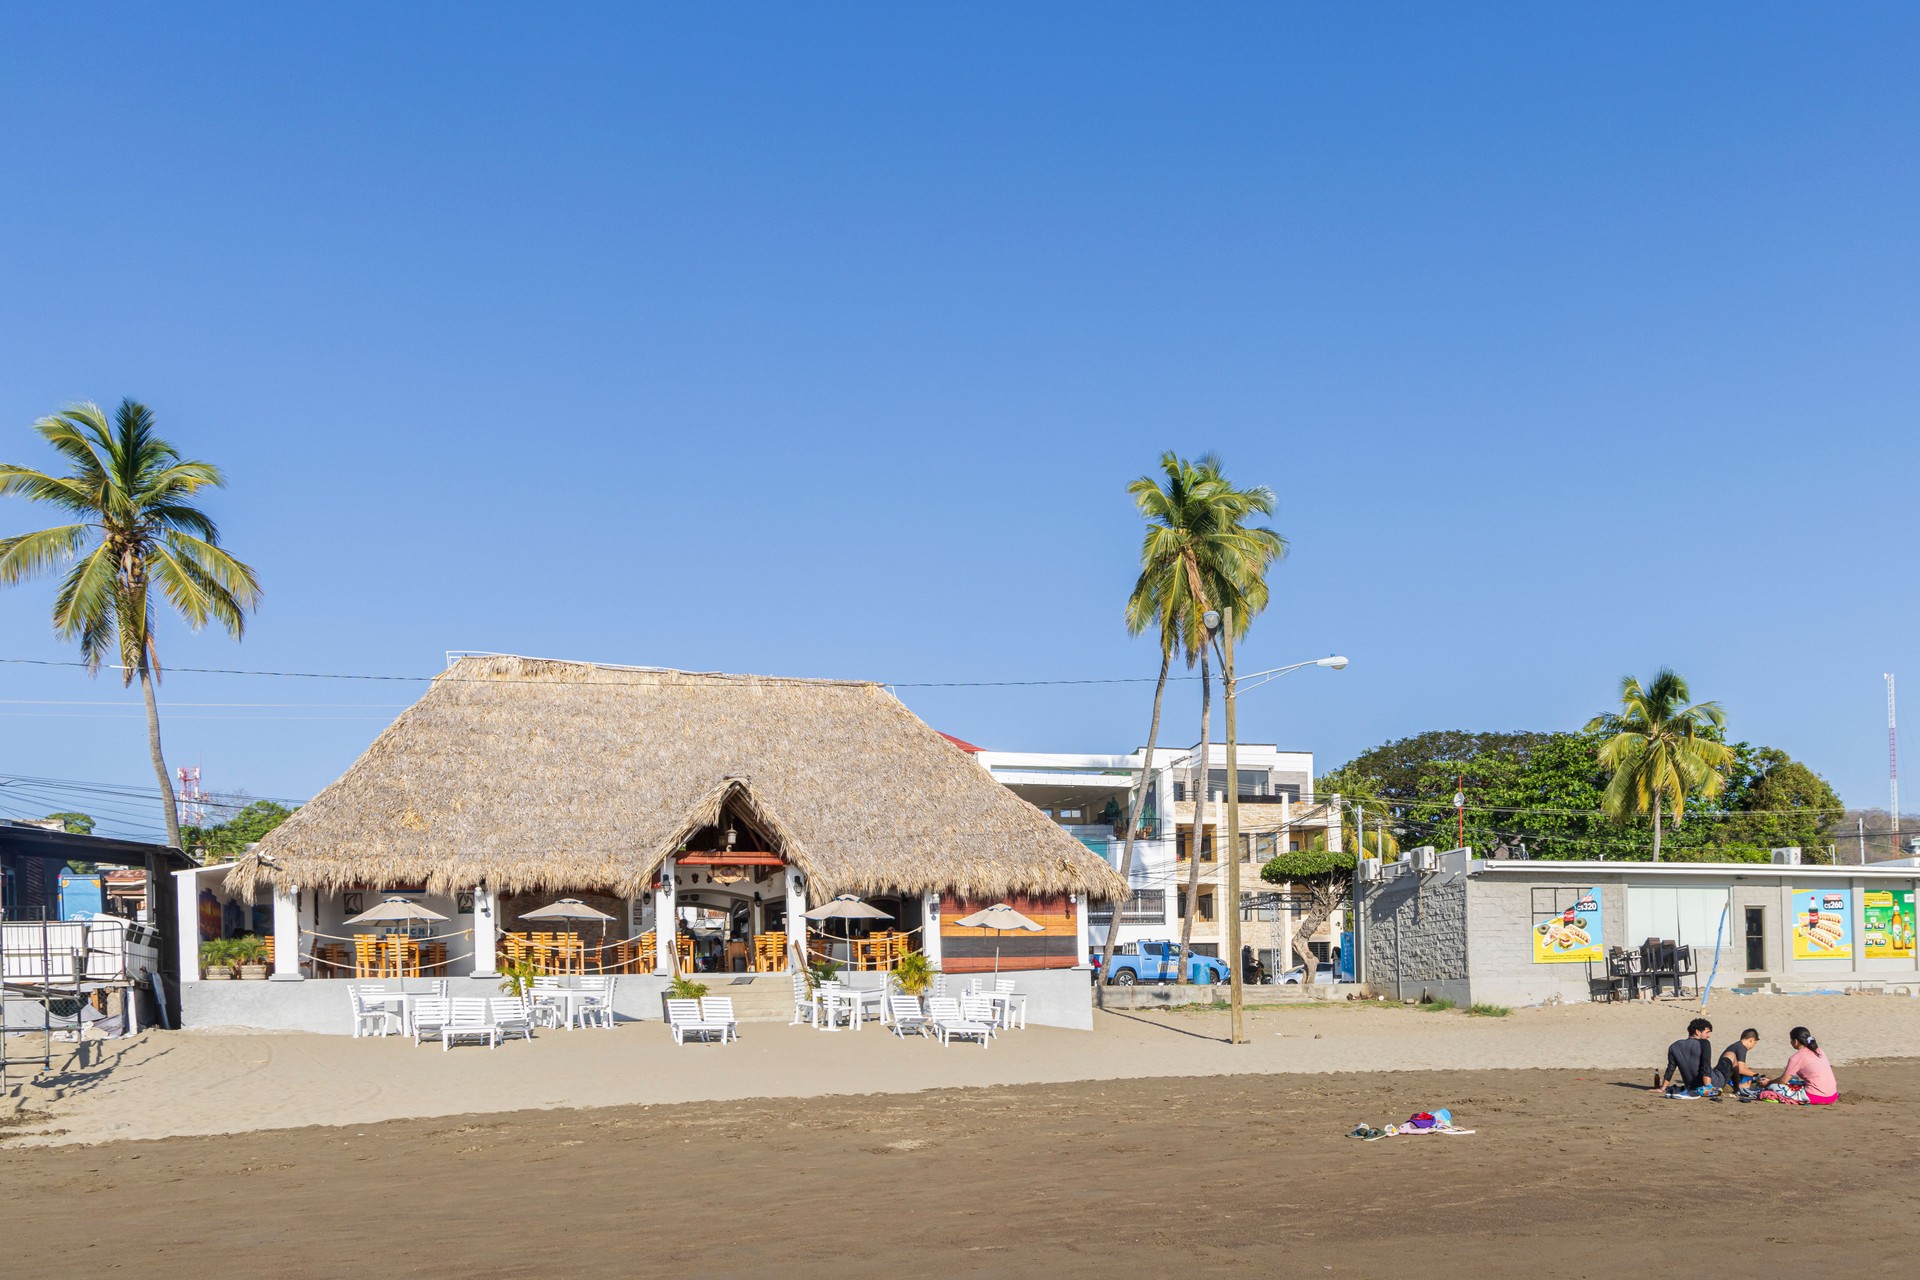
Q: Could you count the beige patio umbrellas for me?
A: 4